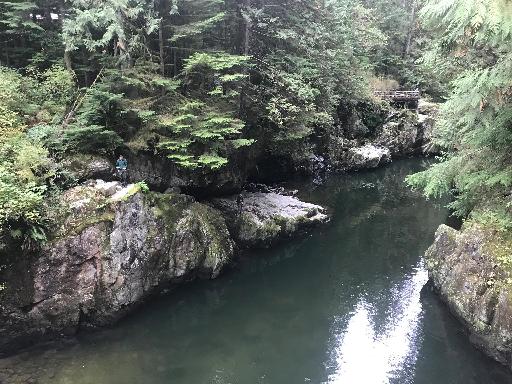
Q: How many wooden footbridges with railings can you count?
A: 1